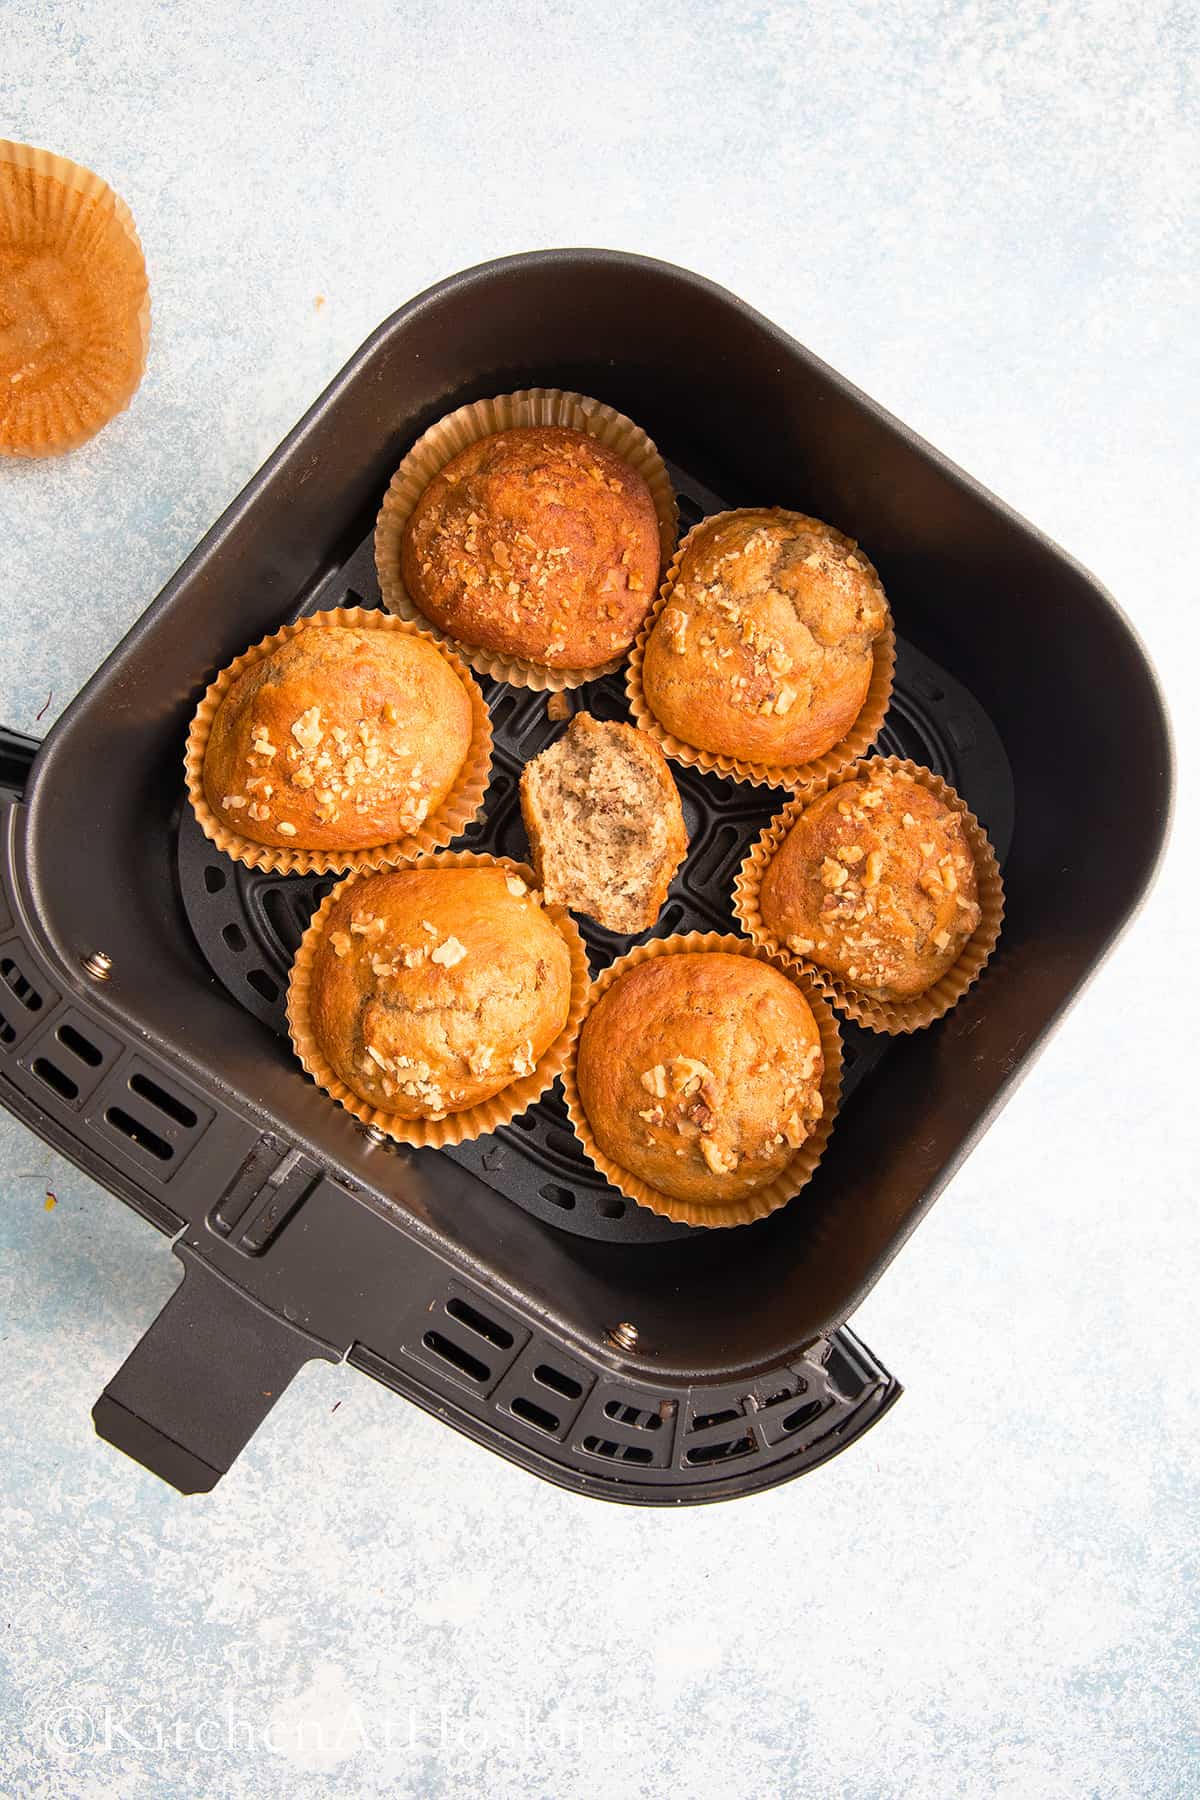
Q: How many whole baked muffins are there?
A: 6